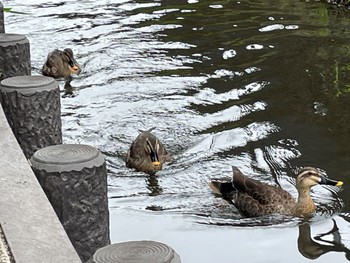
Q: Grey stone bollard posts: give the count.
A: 5